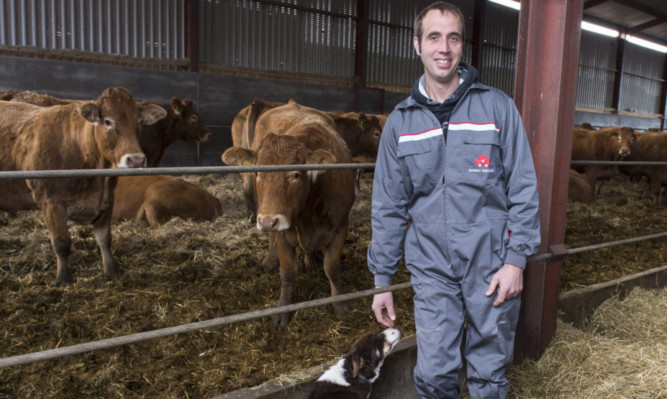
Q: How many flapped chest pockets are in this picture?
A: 2